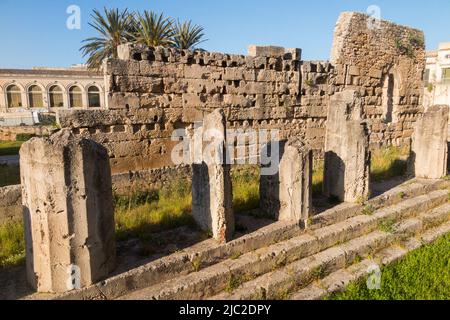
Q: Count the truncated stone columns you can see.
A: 5